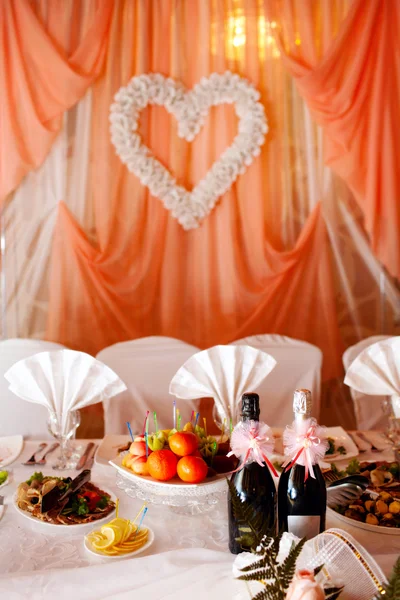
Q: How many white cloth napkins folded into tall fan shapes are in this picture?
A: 3